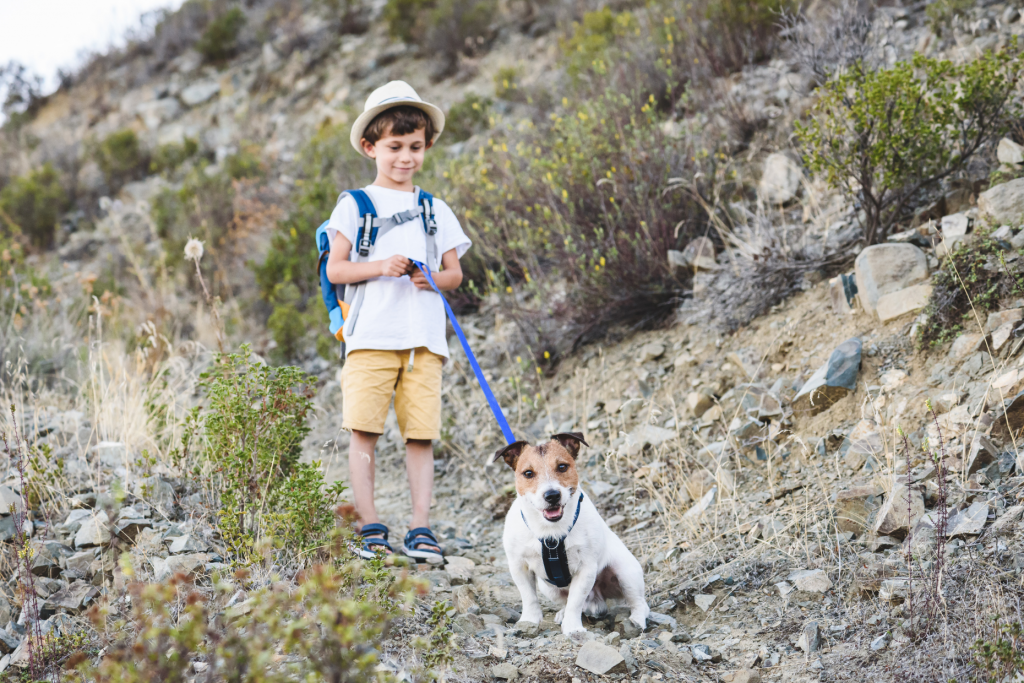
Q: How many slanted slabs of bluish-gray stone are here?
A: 1